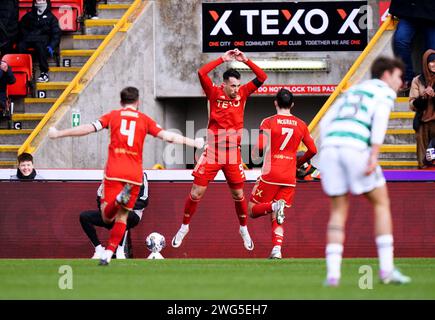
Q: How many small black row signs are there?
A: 3